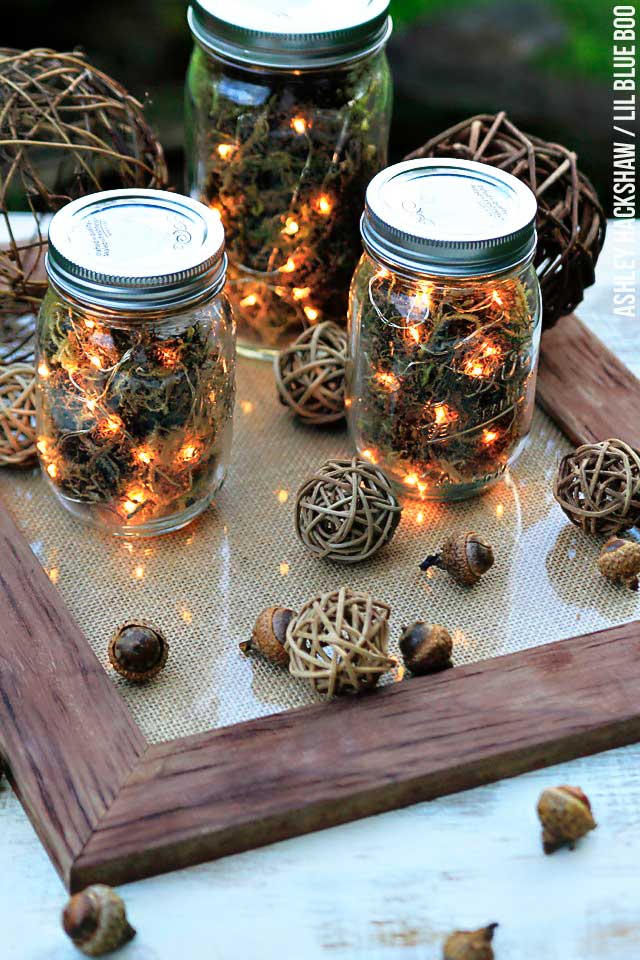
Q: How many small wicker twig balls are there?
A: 5